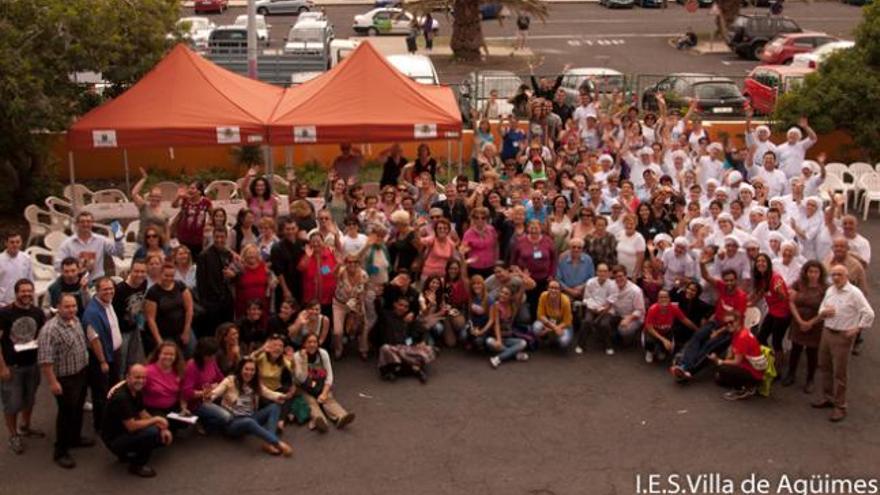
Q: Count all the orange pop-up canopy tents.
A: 2